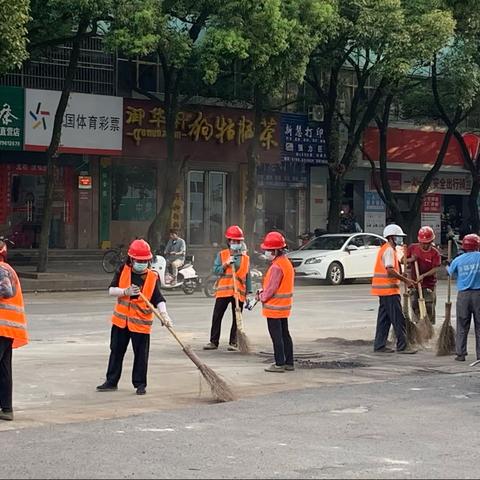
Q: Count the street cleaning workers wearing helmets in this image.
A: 7